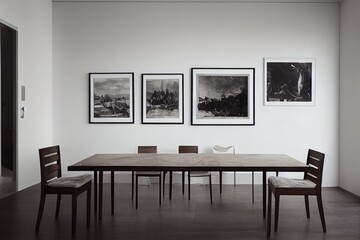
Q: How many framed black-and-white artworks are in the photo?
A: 4